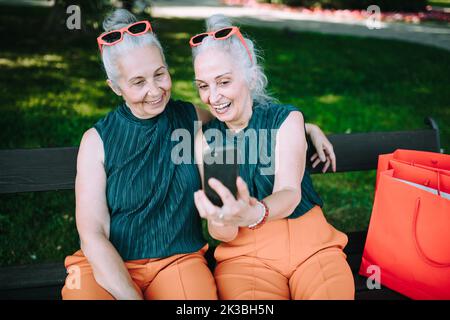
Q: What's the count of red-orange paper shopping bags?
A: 2